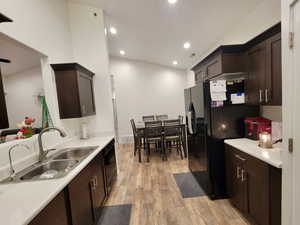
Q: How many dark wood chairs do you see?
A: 6